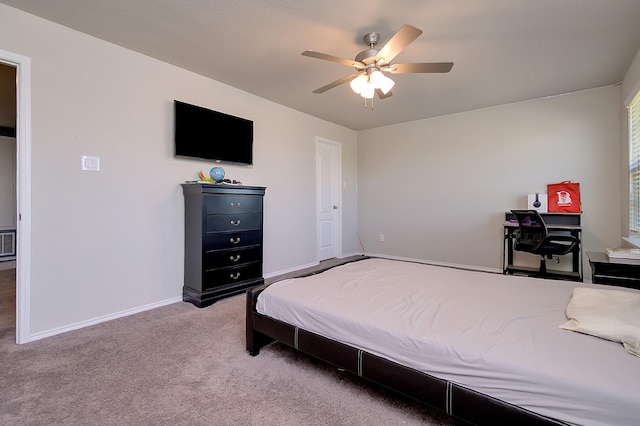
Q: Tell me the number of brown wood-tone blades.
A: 5